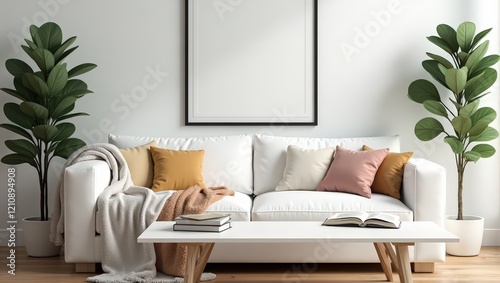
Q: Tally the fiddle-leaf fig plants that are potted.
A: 2